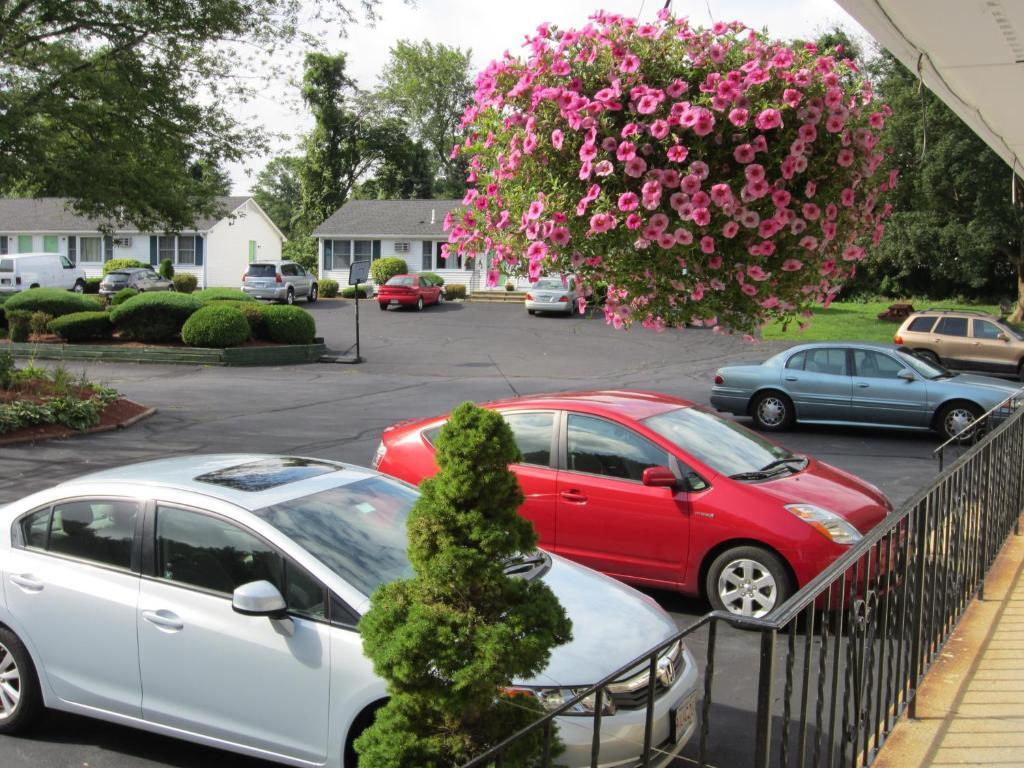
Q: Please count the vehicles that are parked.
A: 9